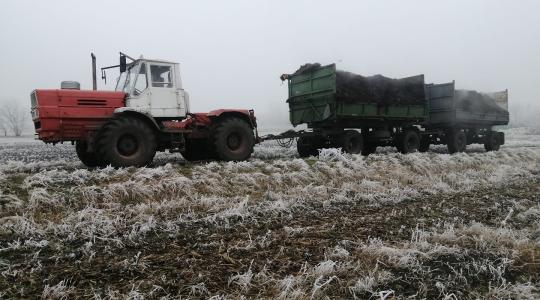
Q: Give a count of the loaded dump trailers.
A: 2